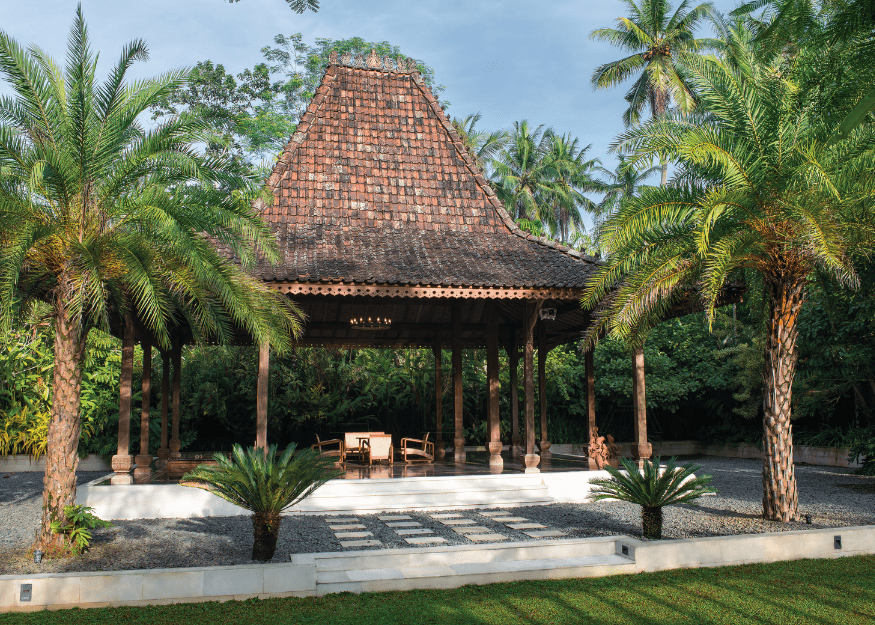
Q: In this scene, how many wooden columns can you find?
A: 13